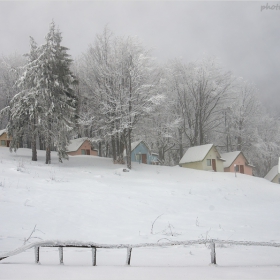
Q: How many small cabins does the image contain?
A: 6